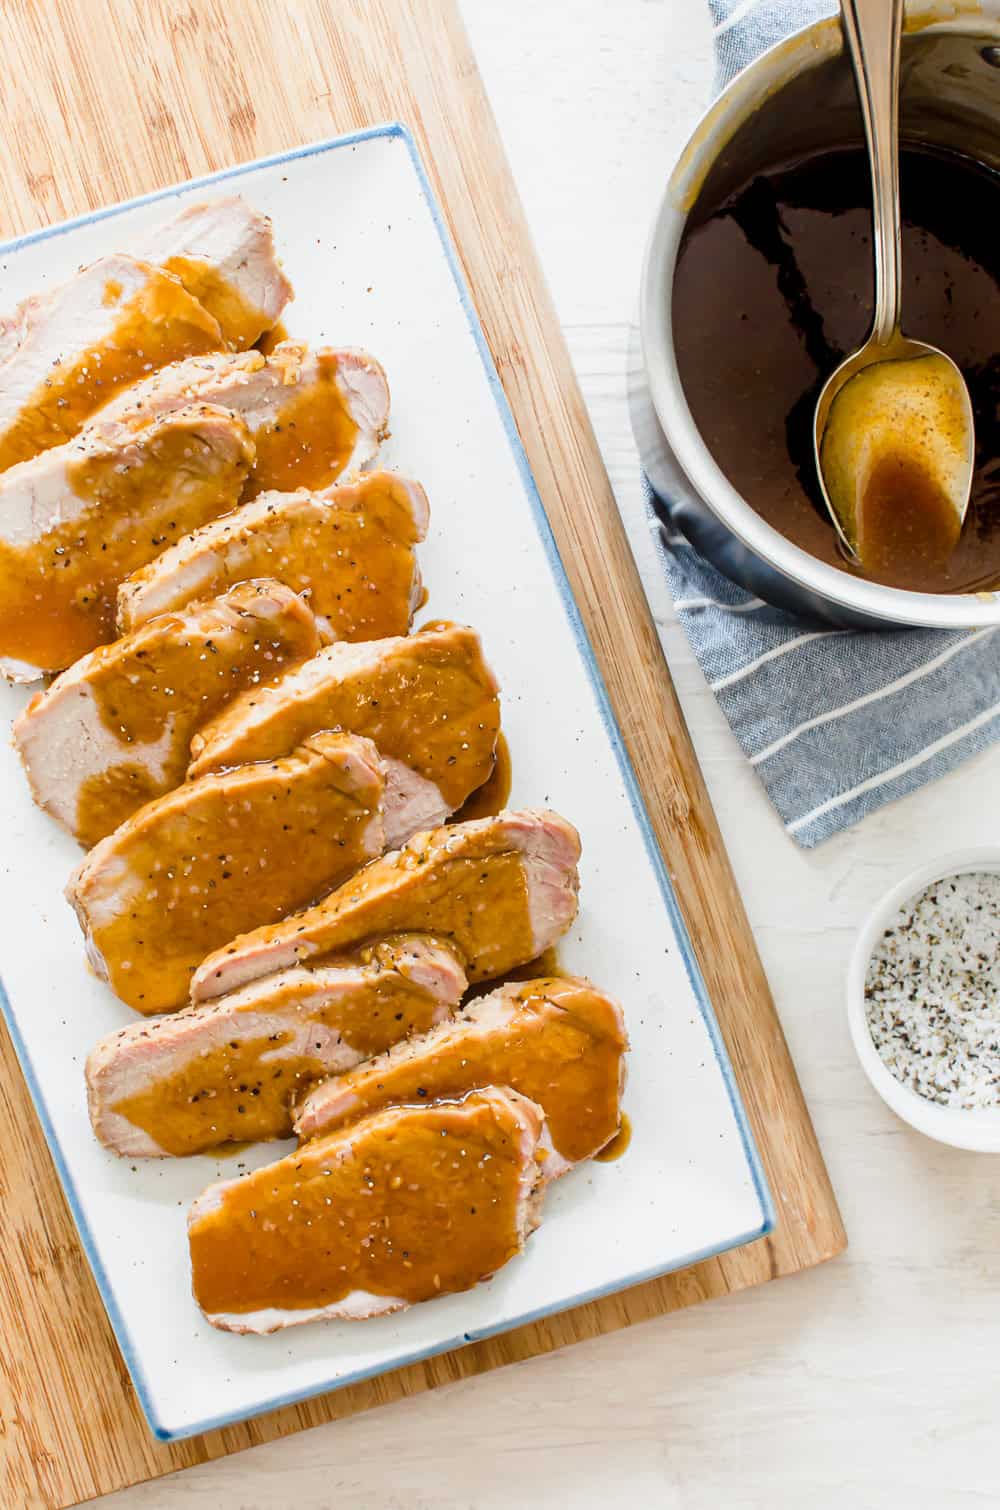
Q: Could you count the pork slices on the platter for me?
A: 12